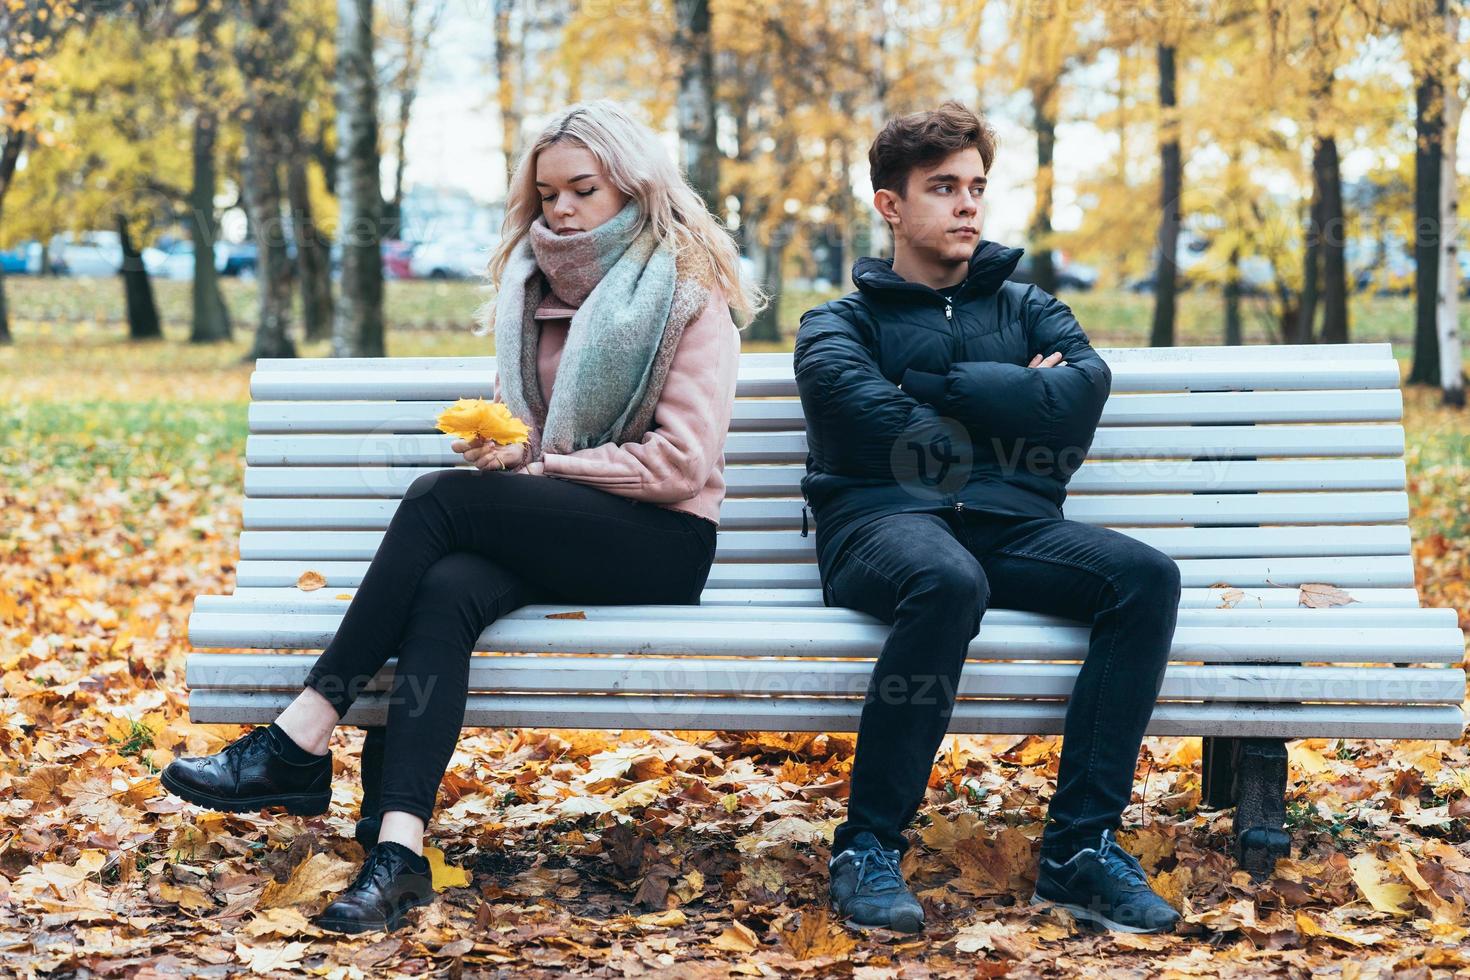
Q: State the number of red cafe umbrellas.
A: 0